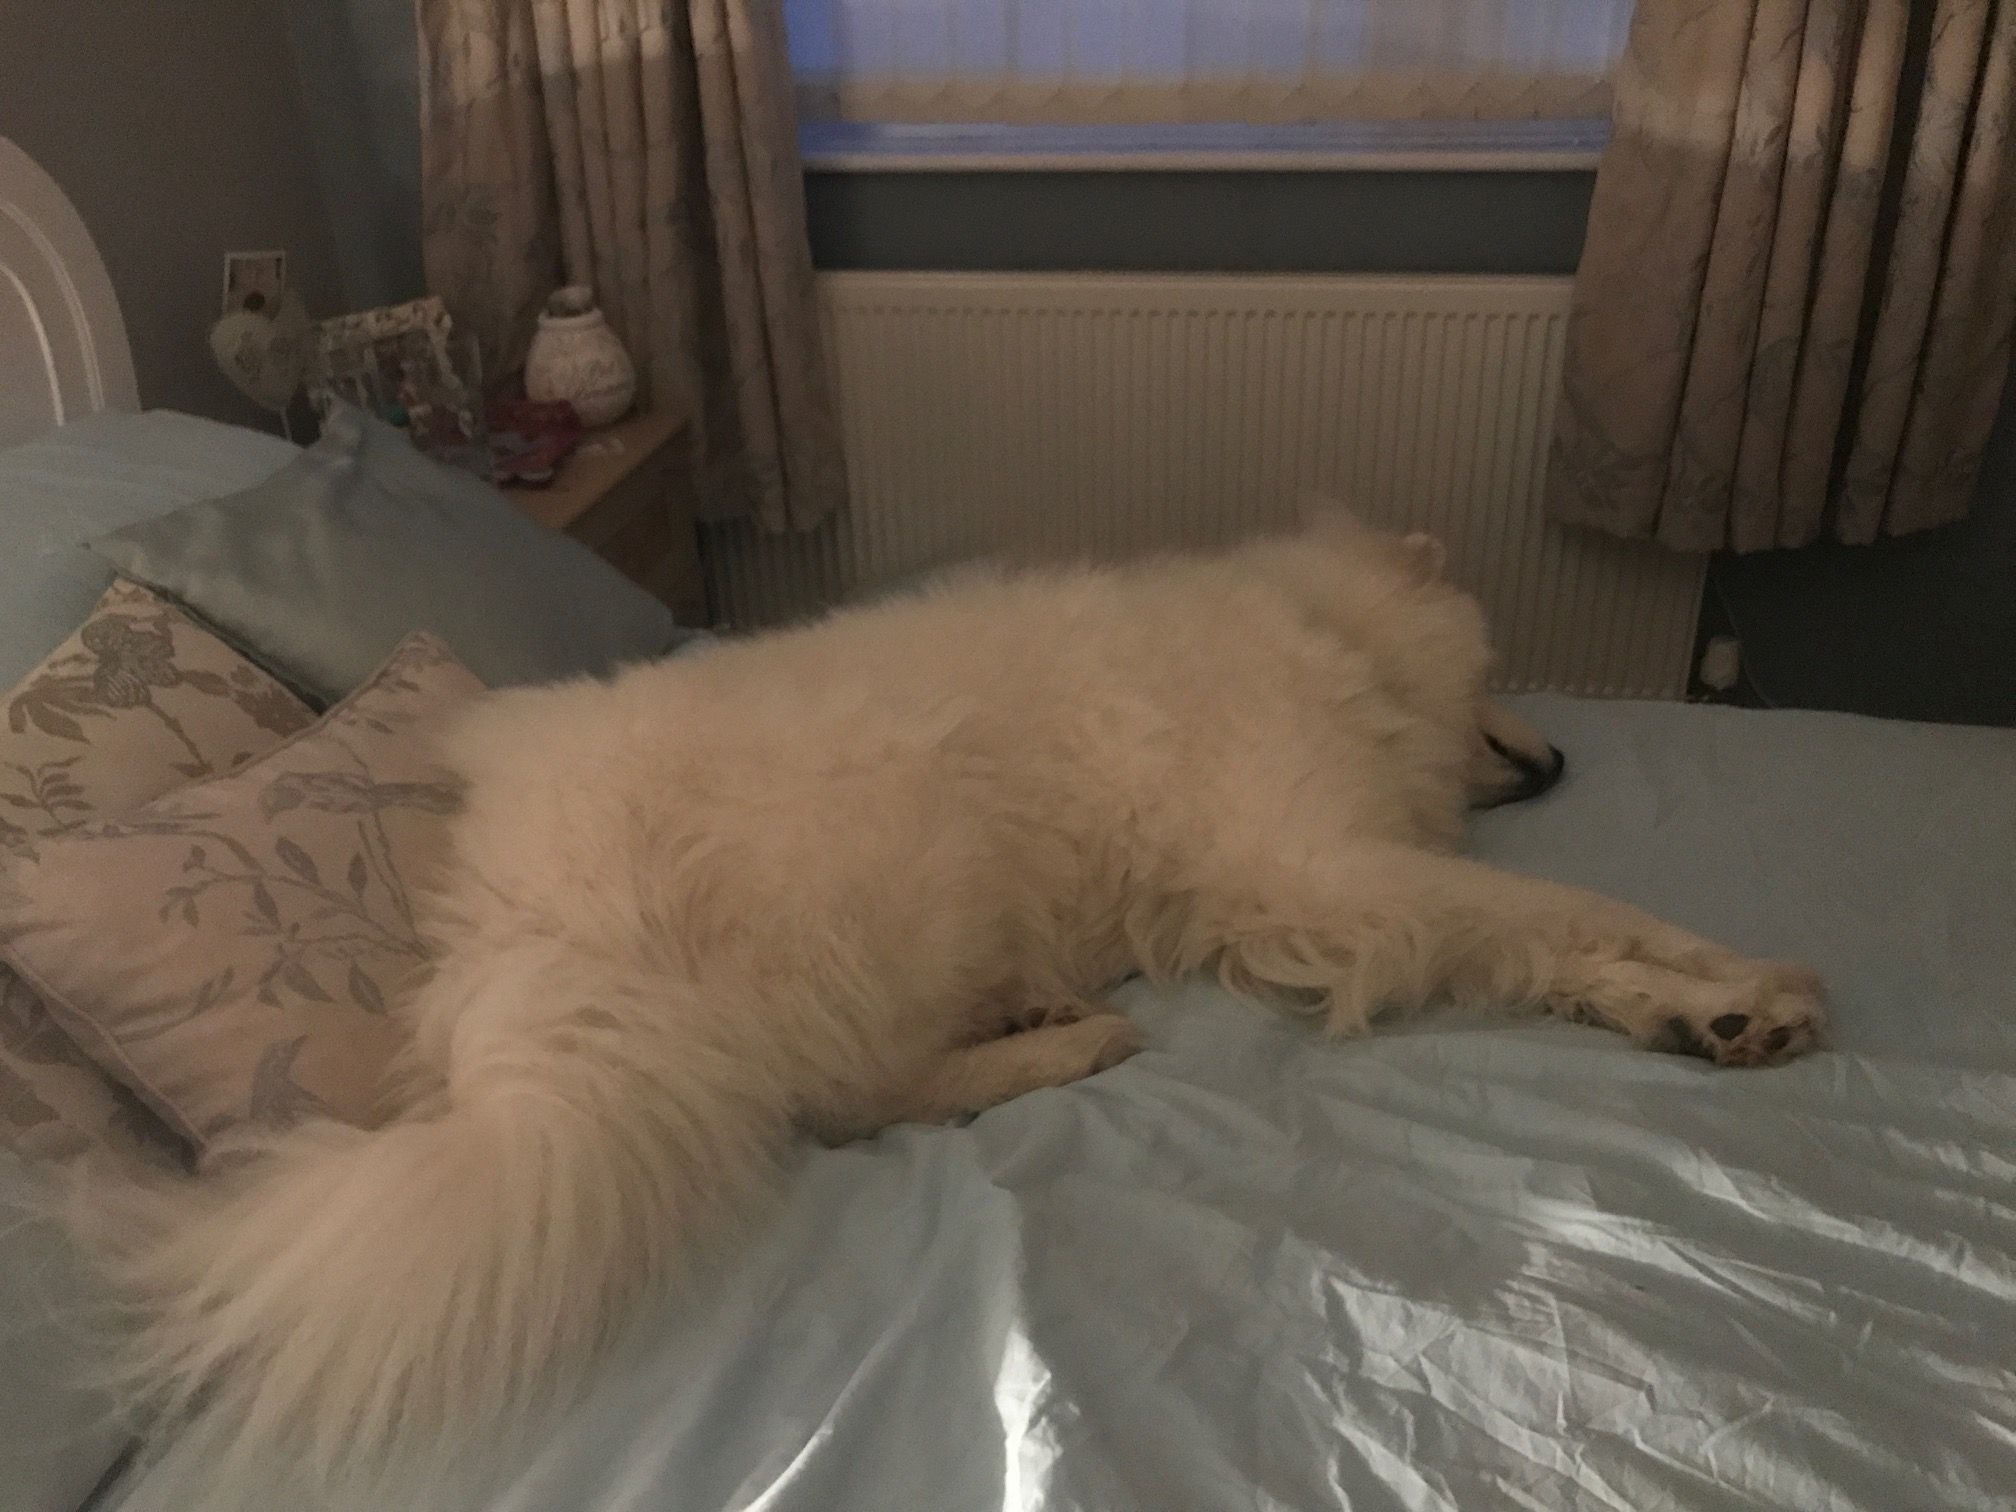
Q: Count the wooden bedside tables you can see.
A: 1